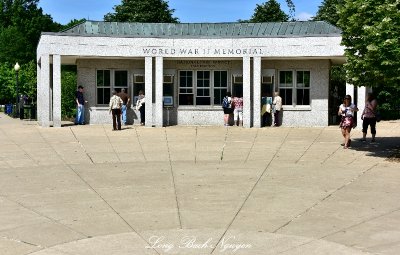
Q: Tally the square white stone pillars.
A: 8